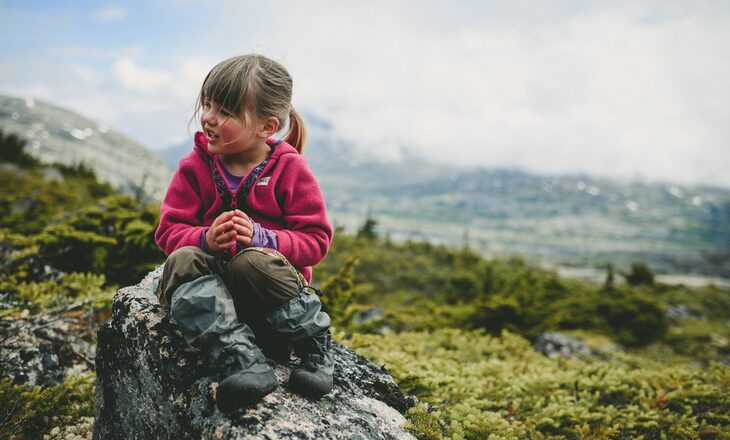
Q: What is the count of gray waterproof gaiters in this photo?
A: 2